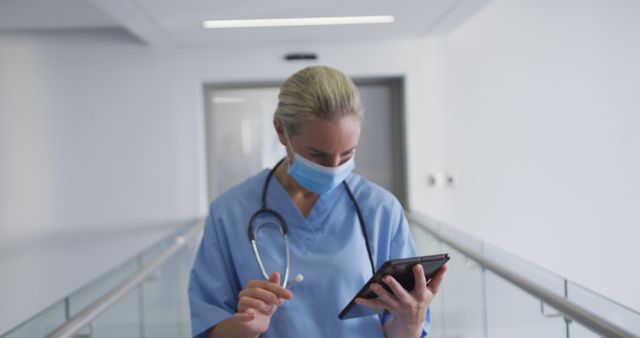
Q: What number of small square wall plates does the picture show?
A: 2